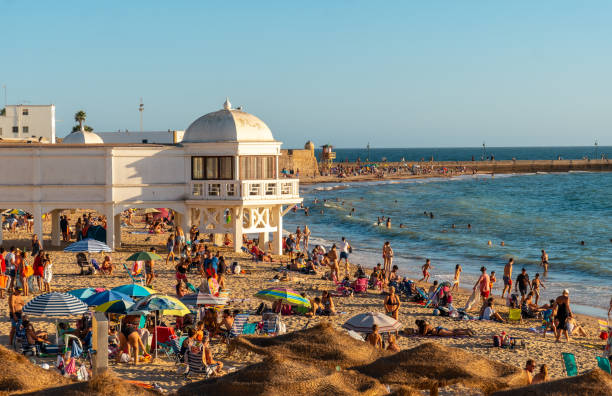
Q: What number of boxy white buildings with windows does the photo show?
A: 1